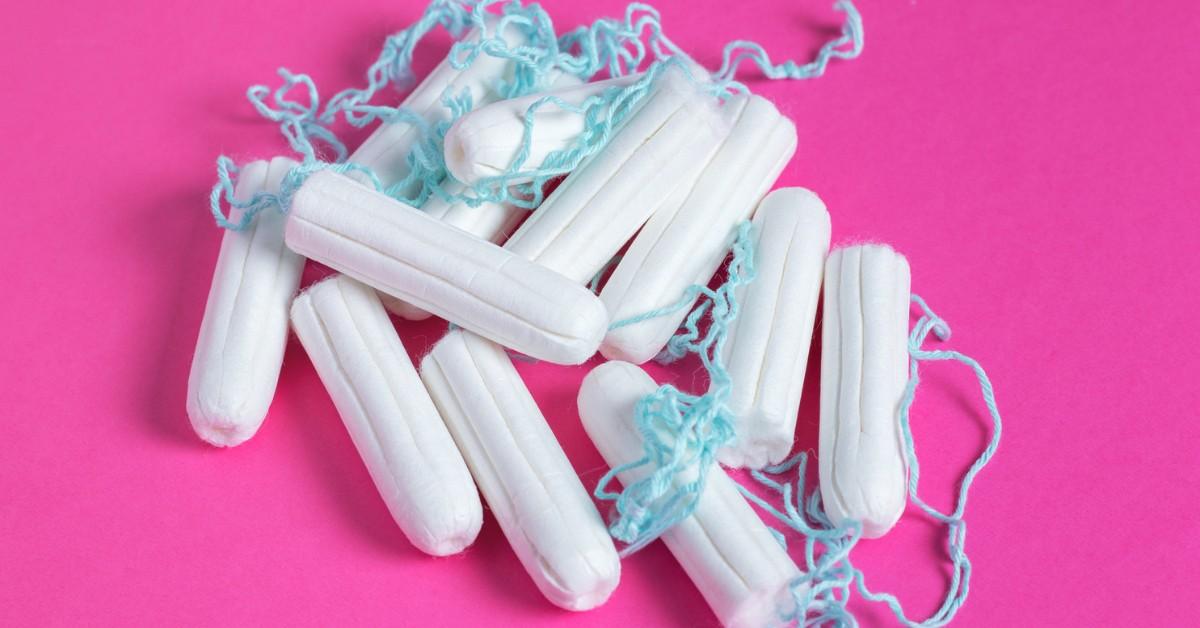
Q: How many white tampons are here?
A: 12